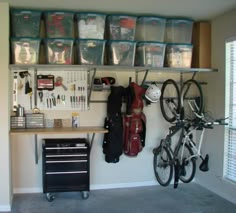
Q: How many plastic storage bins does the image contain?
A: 12